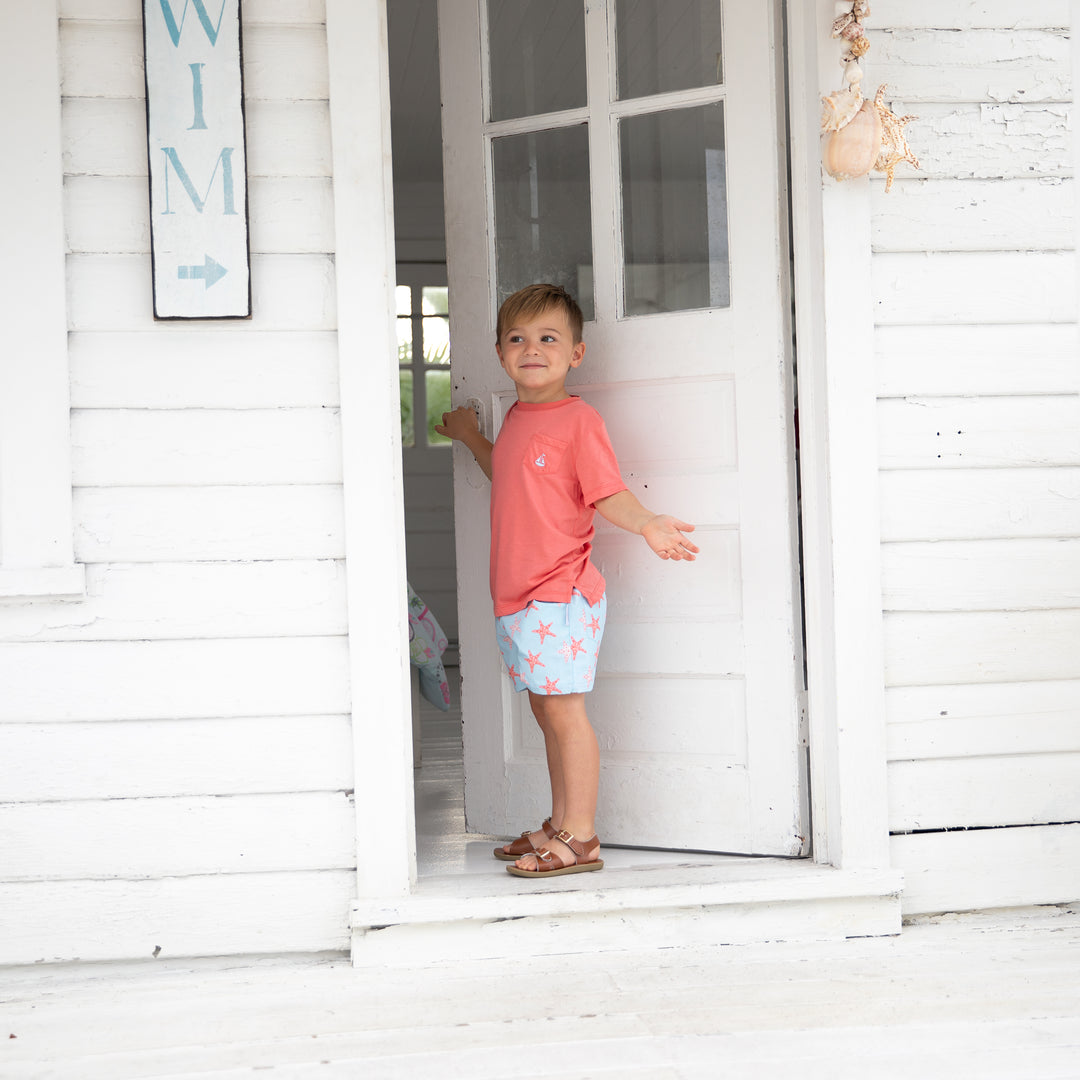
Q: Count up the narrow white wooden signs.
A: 1